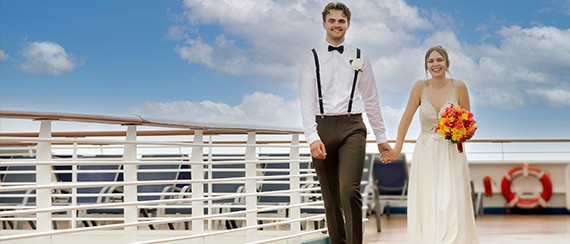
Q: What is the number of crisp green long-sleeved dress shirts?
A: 0